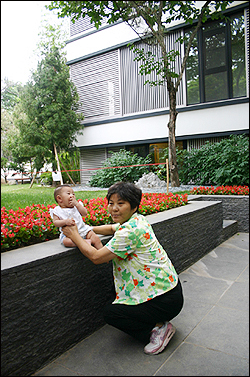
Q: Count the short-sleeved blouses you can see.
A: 1